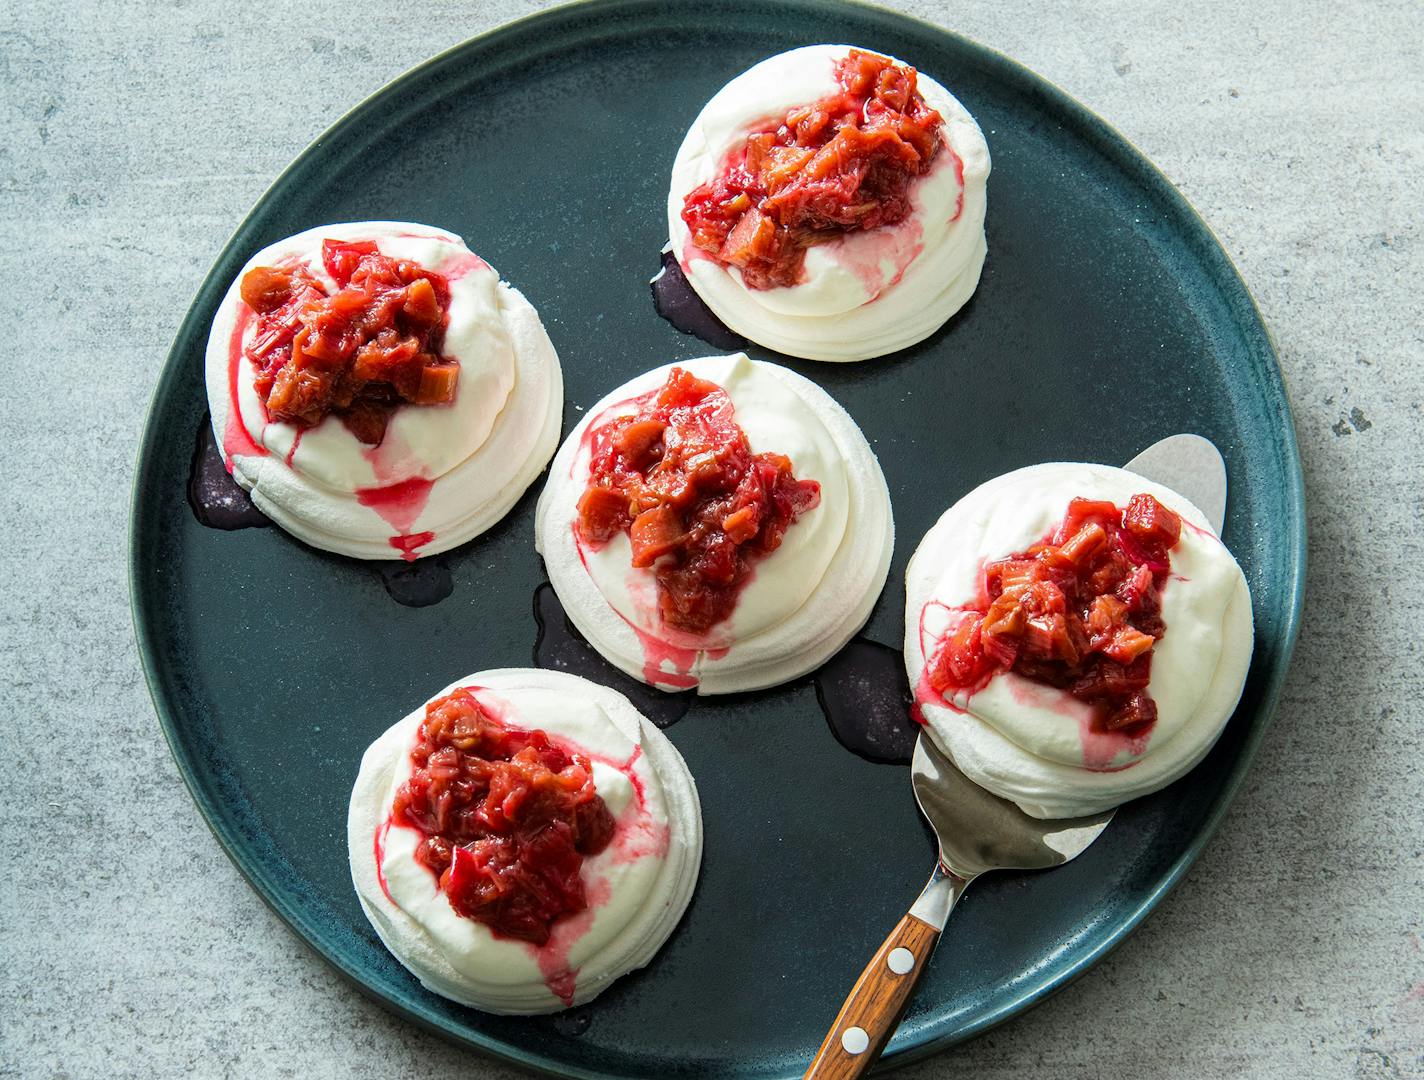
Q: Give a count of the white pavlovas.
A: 5